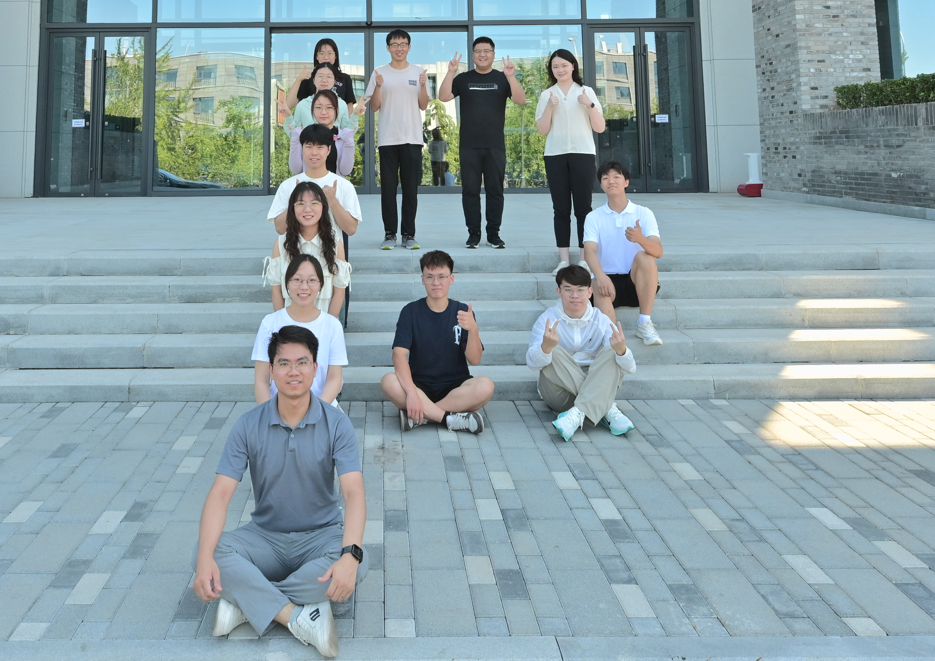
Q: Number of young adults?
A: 13